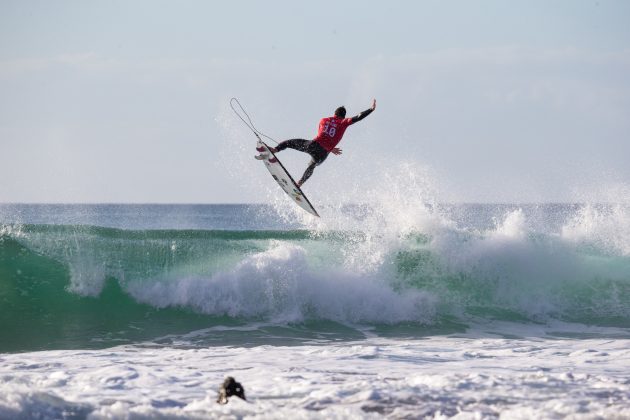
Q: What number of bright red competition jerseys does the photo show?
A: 1